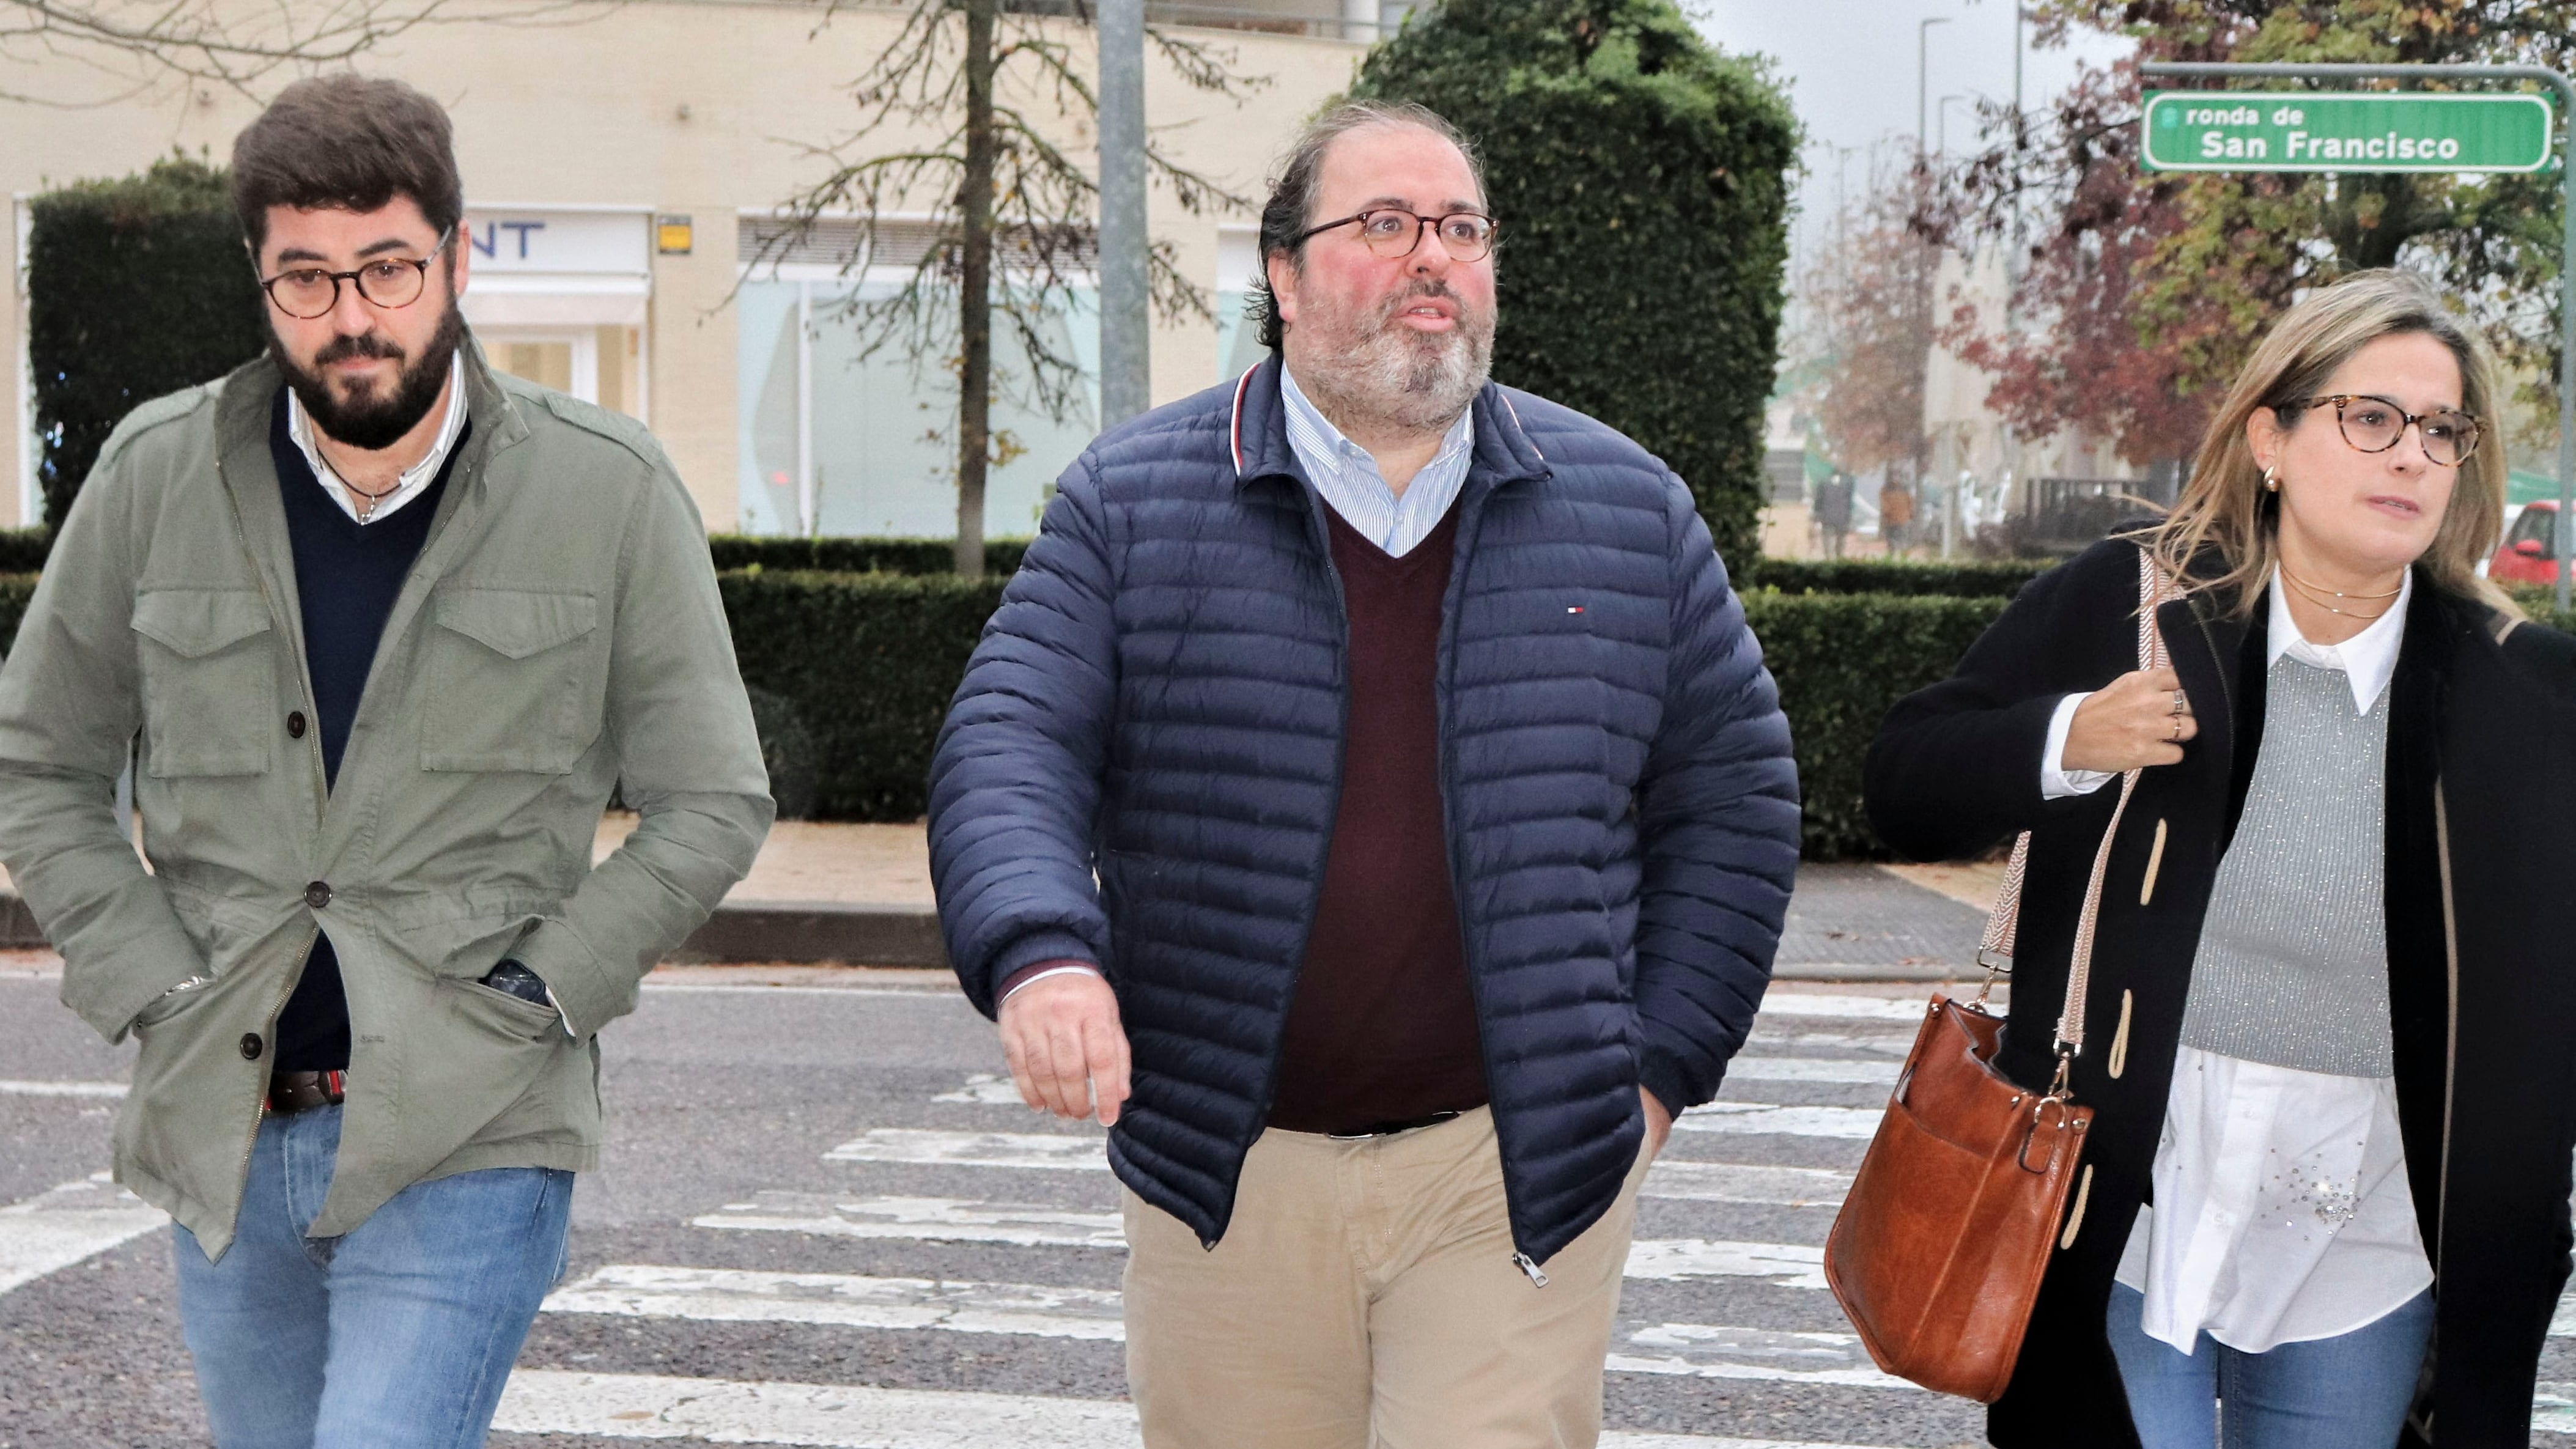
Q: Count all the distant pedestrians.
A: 2